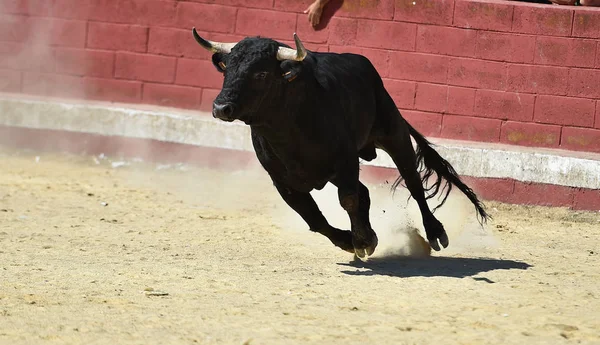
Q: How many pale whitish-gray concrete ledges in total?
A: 1